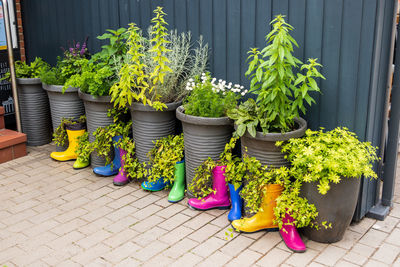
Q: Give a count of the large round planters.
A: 7